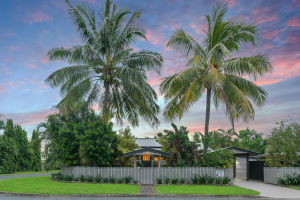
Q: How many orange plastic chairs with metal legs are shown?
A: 0